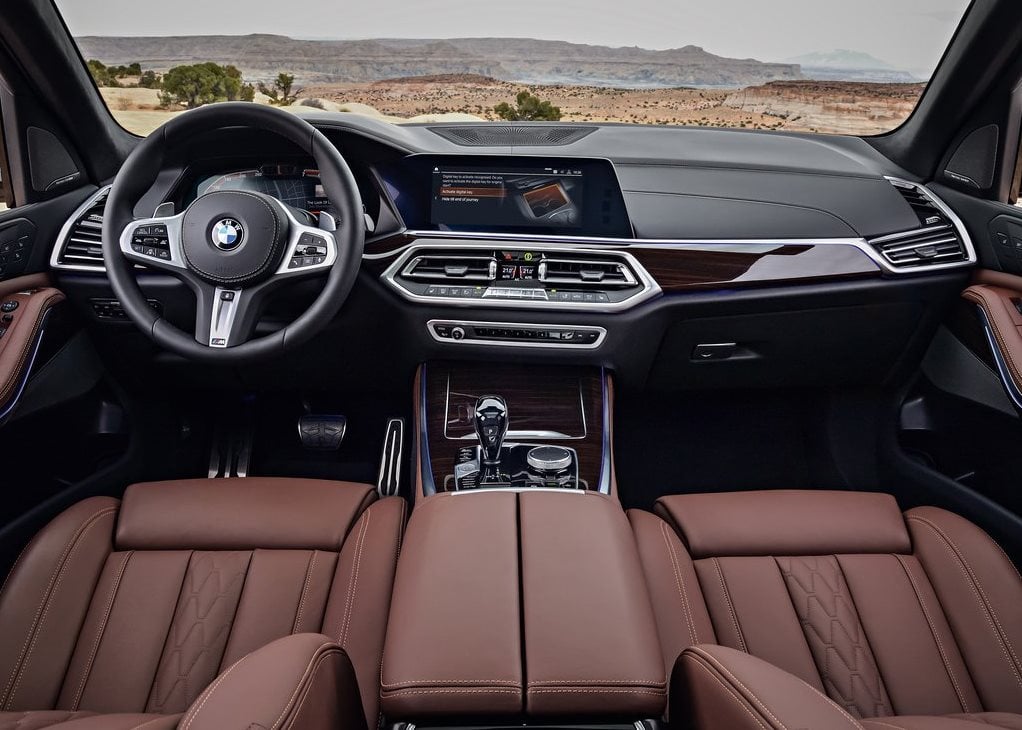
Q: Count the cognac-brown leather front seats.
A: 2